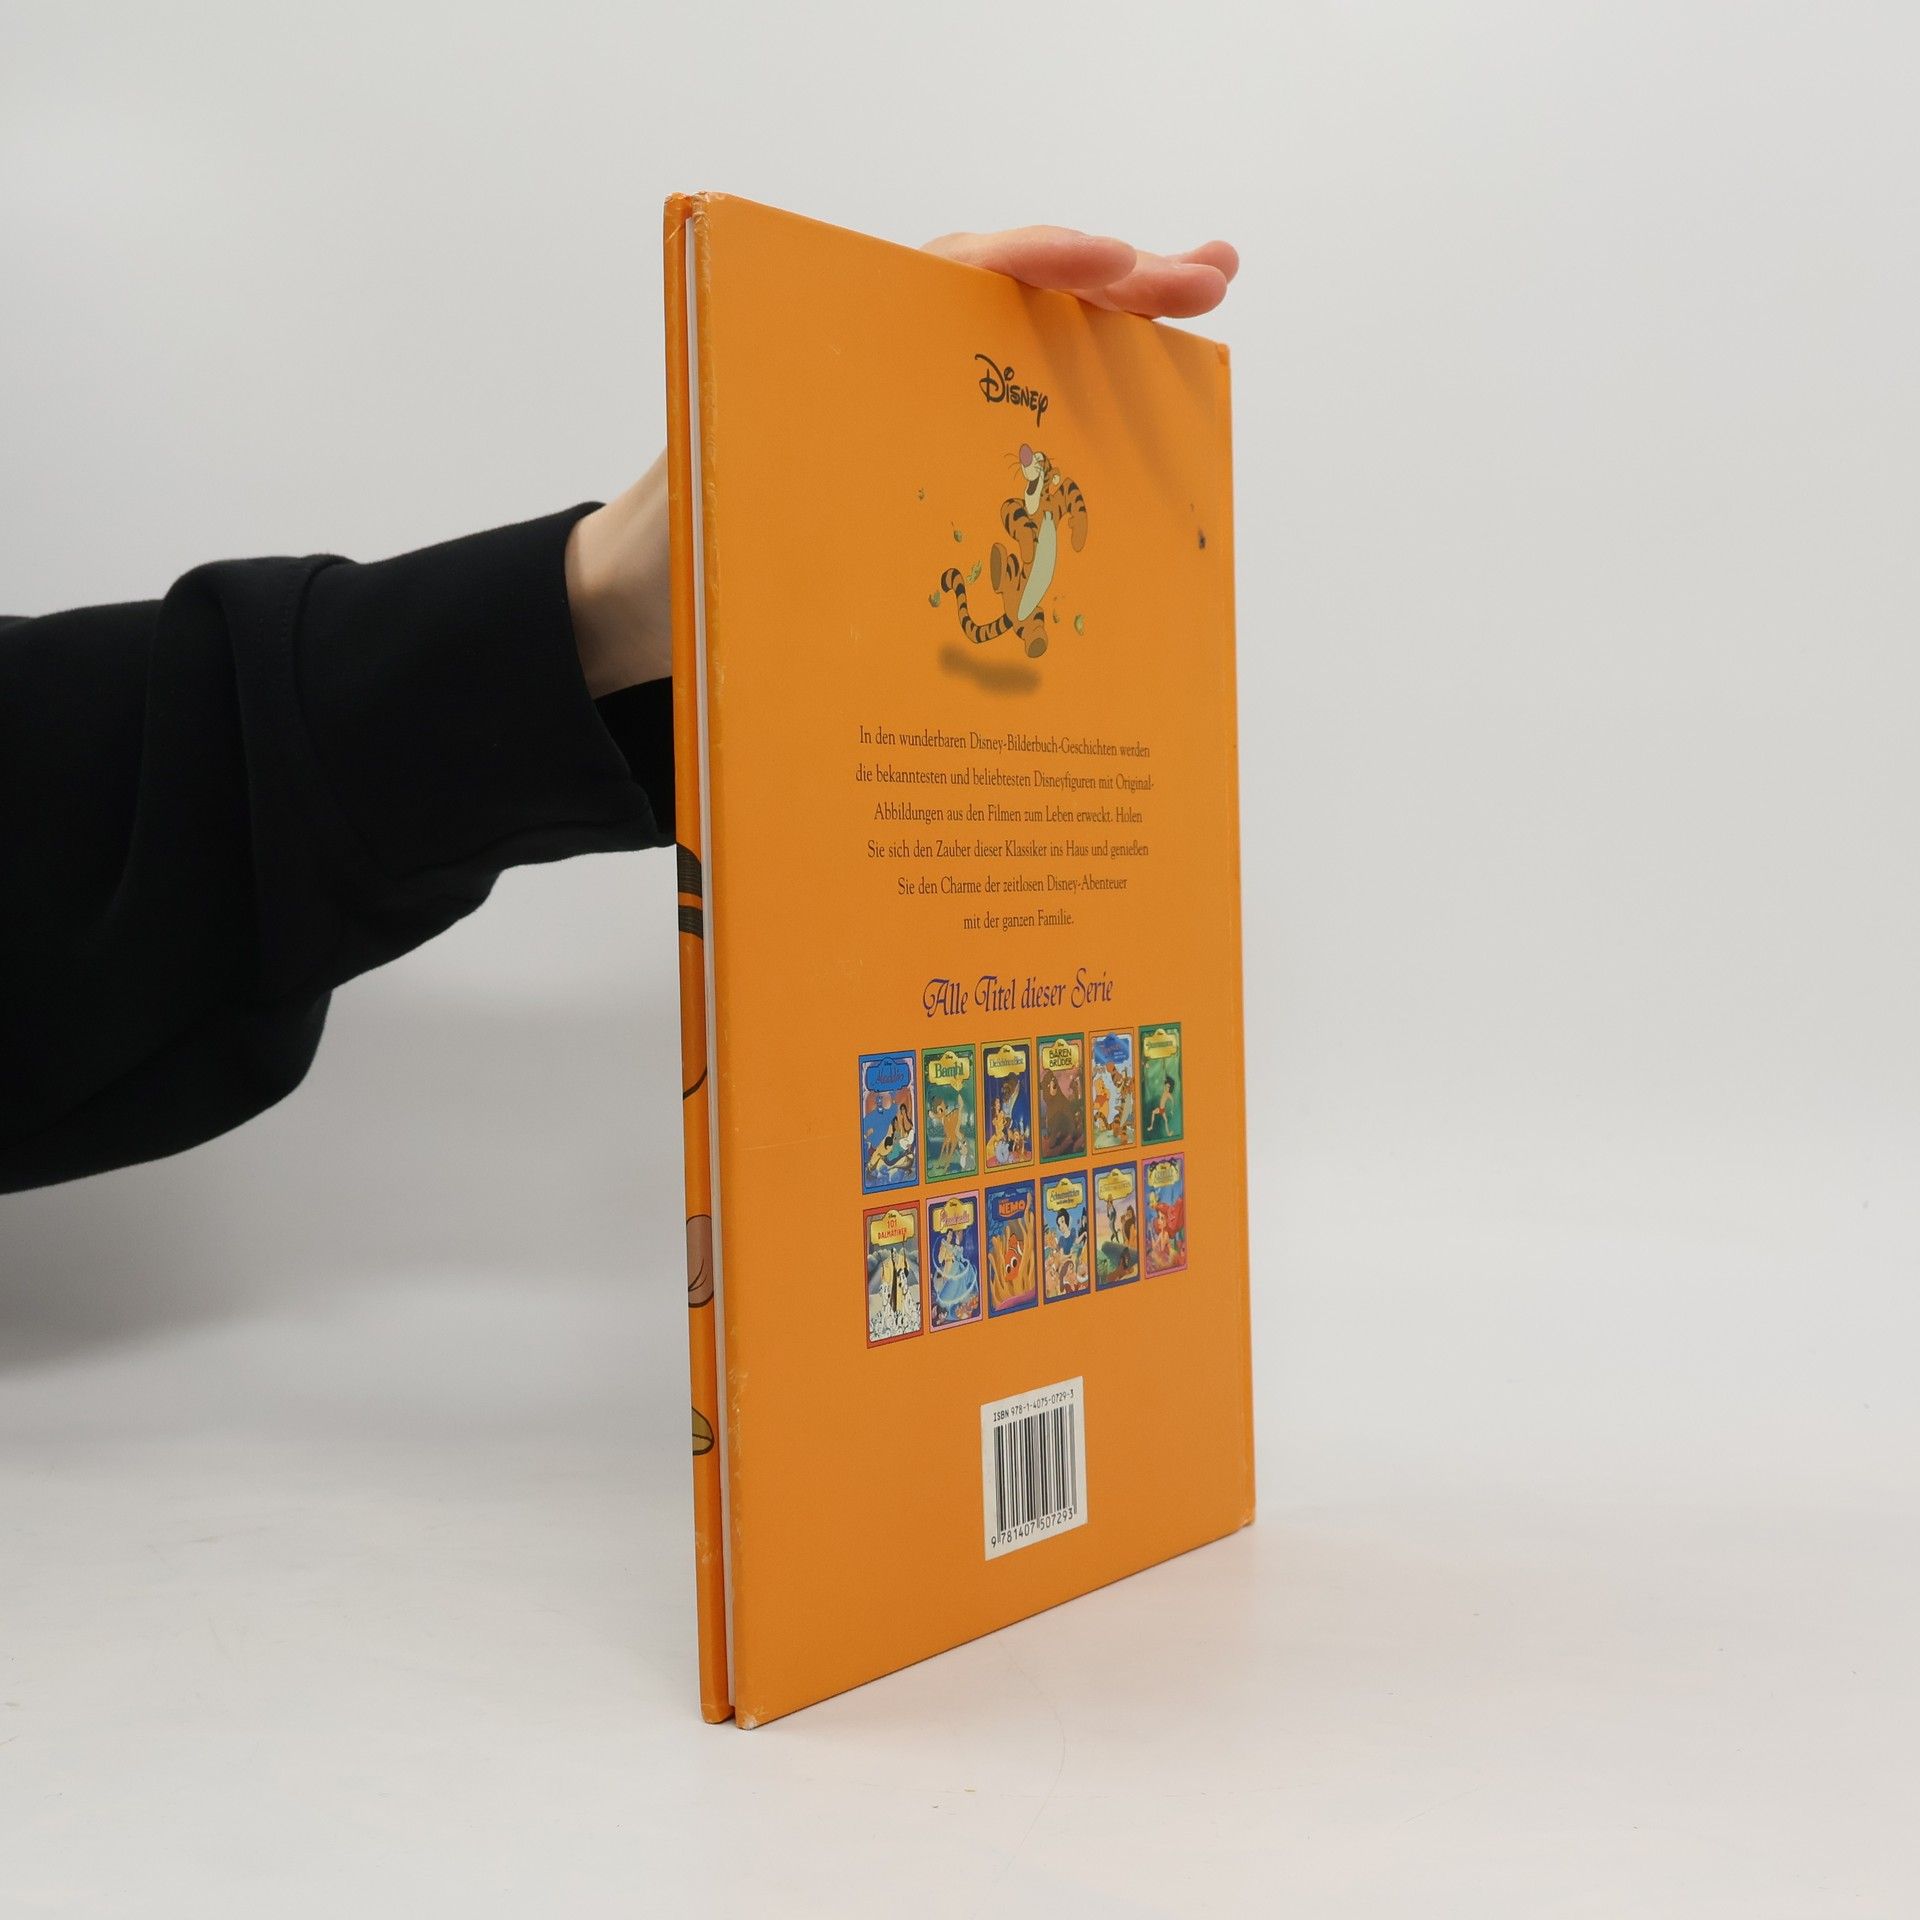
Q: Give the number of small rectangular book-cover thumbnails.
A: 12